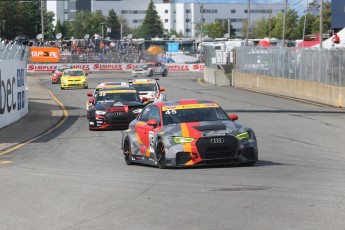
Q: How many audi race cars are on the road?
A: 2